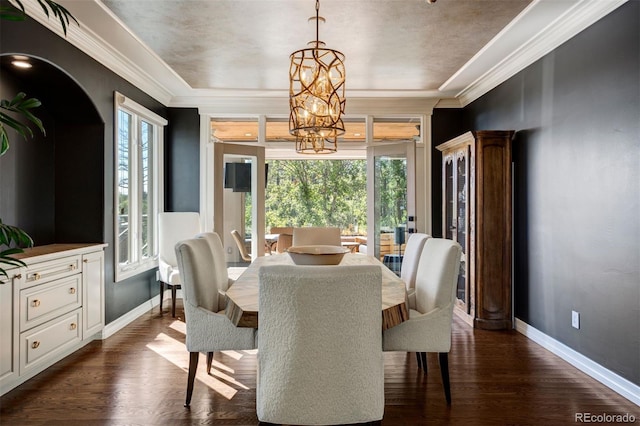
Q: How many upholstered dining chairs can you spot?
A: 7